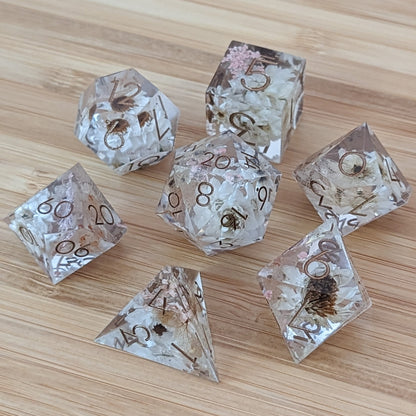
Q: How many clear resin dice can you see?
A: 7